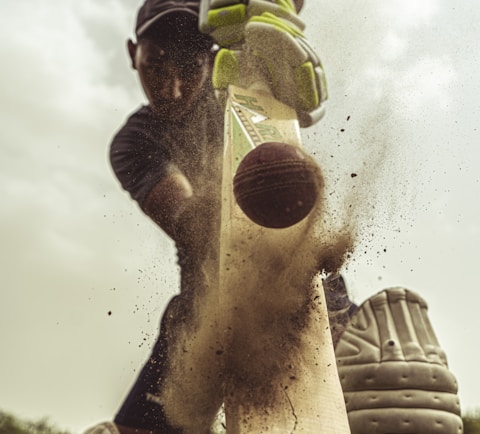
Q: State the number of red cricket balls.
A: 1